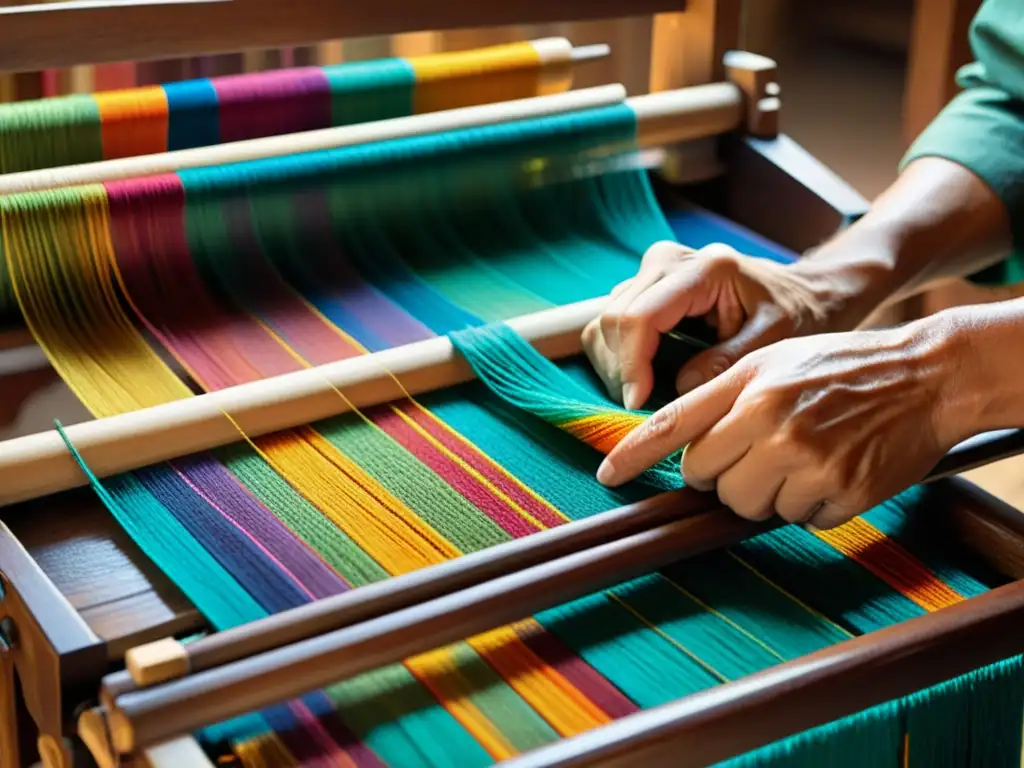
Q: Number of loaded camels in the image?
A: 0